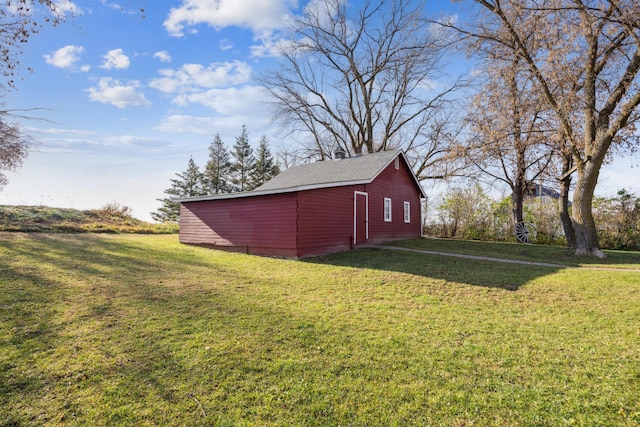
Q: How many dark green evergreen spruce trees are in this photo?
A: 4